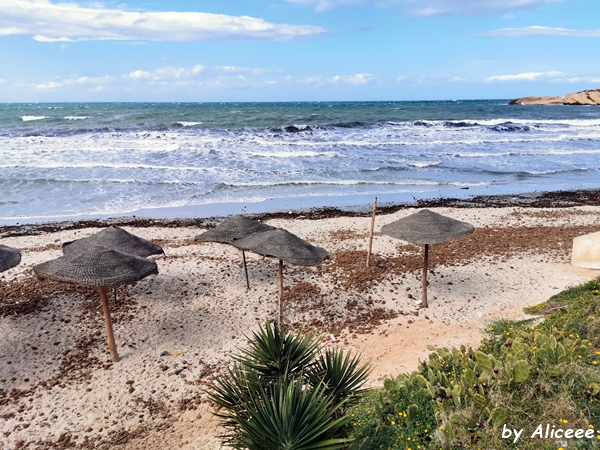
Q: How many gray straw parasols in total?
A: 6